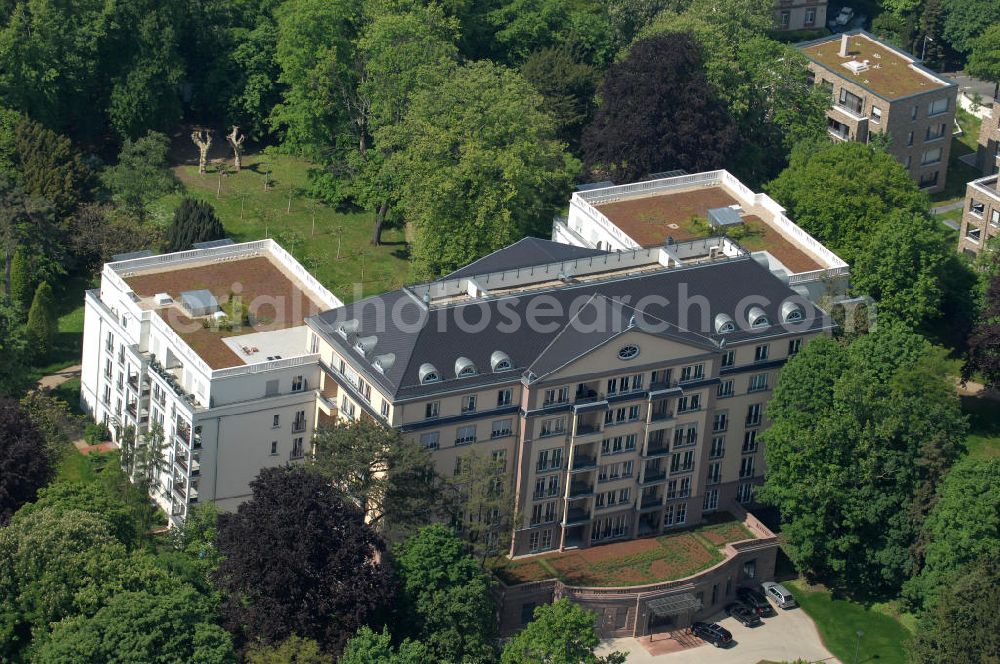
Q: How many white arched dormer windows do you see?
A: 9